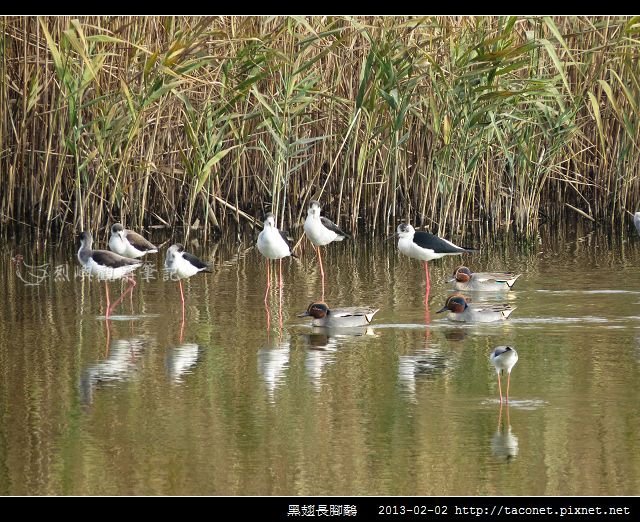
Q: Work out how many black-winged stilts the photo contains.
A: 7